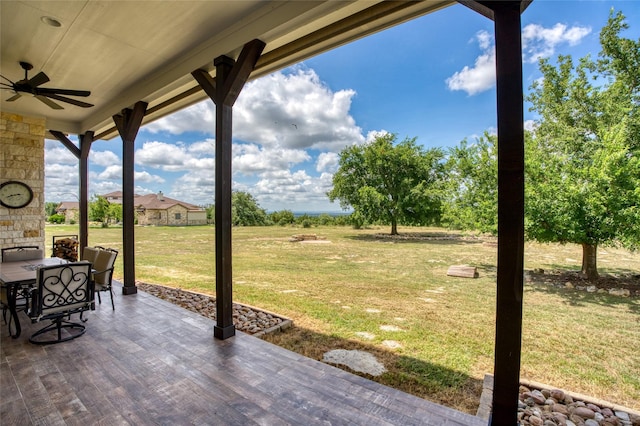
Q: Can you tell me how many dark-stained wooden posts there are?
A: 4